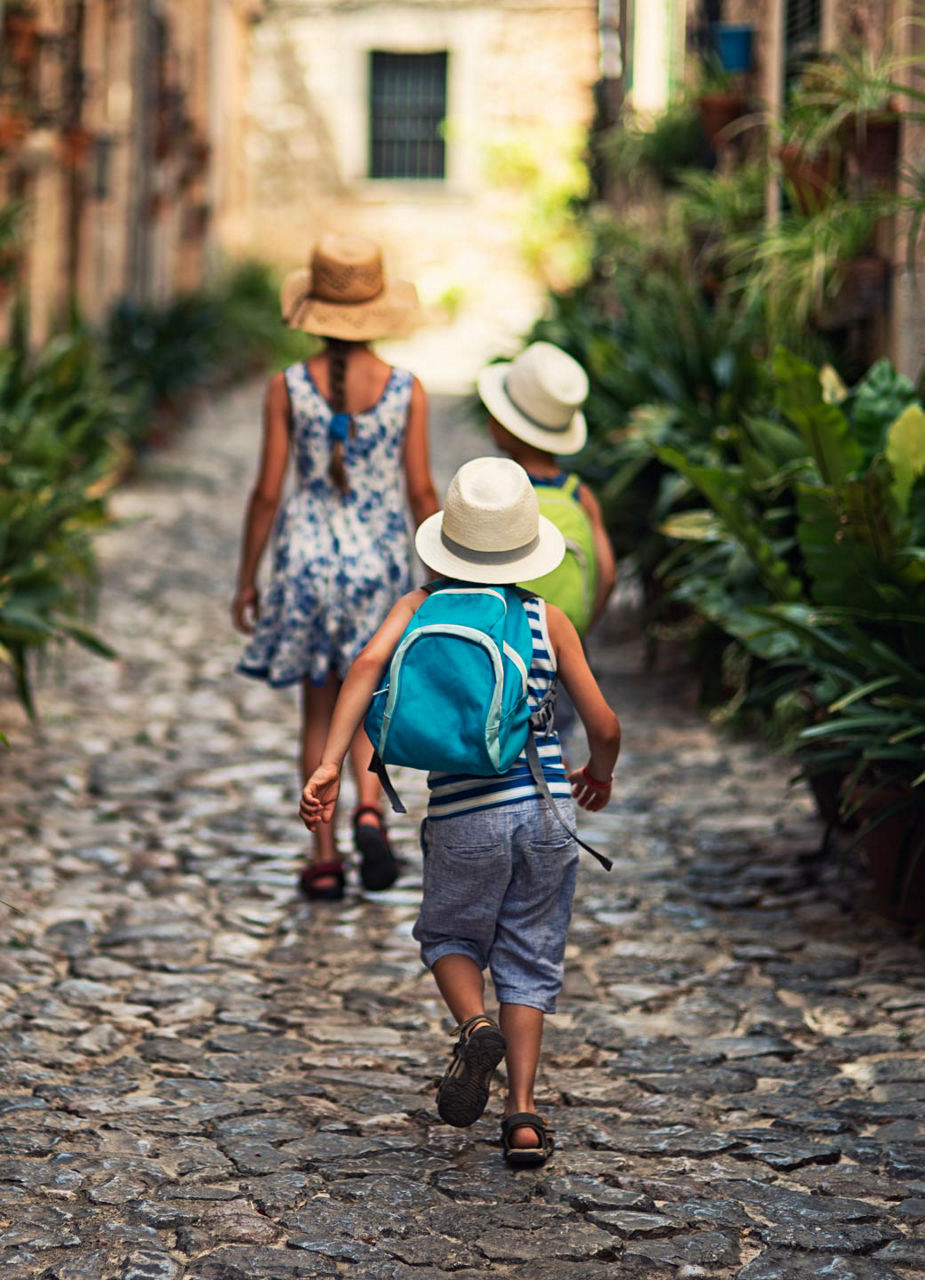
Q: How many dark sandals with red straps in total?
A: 2